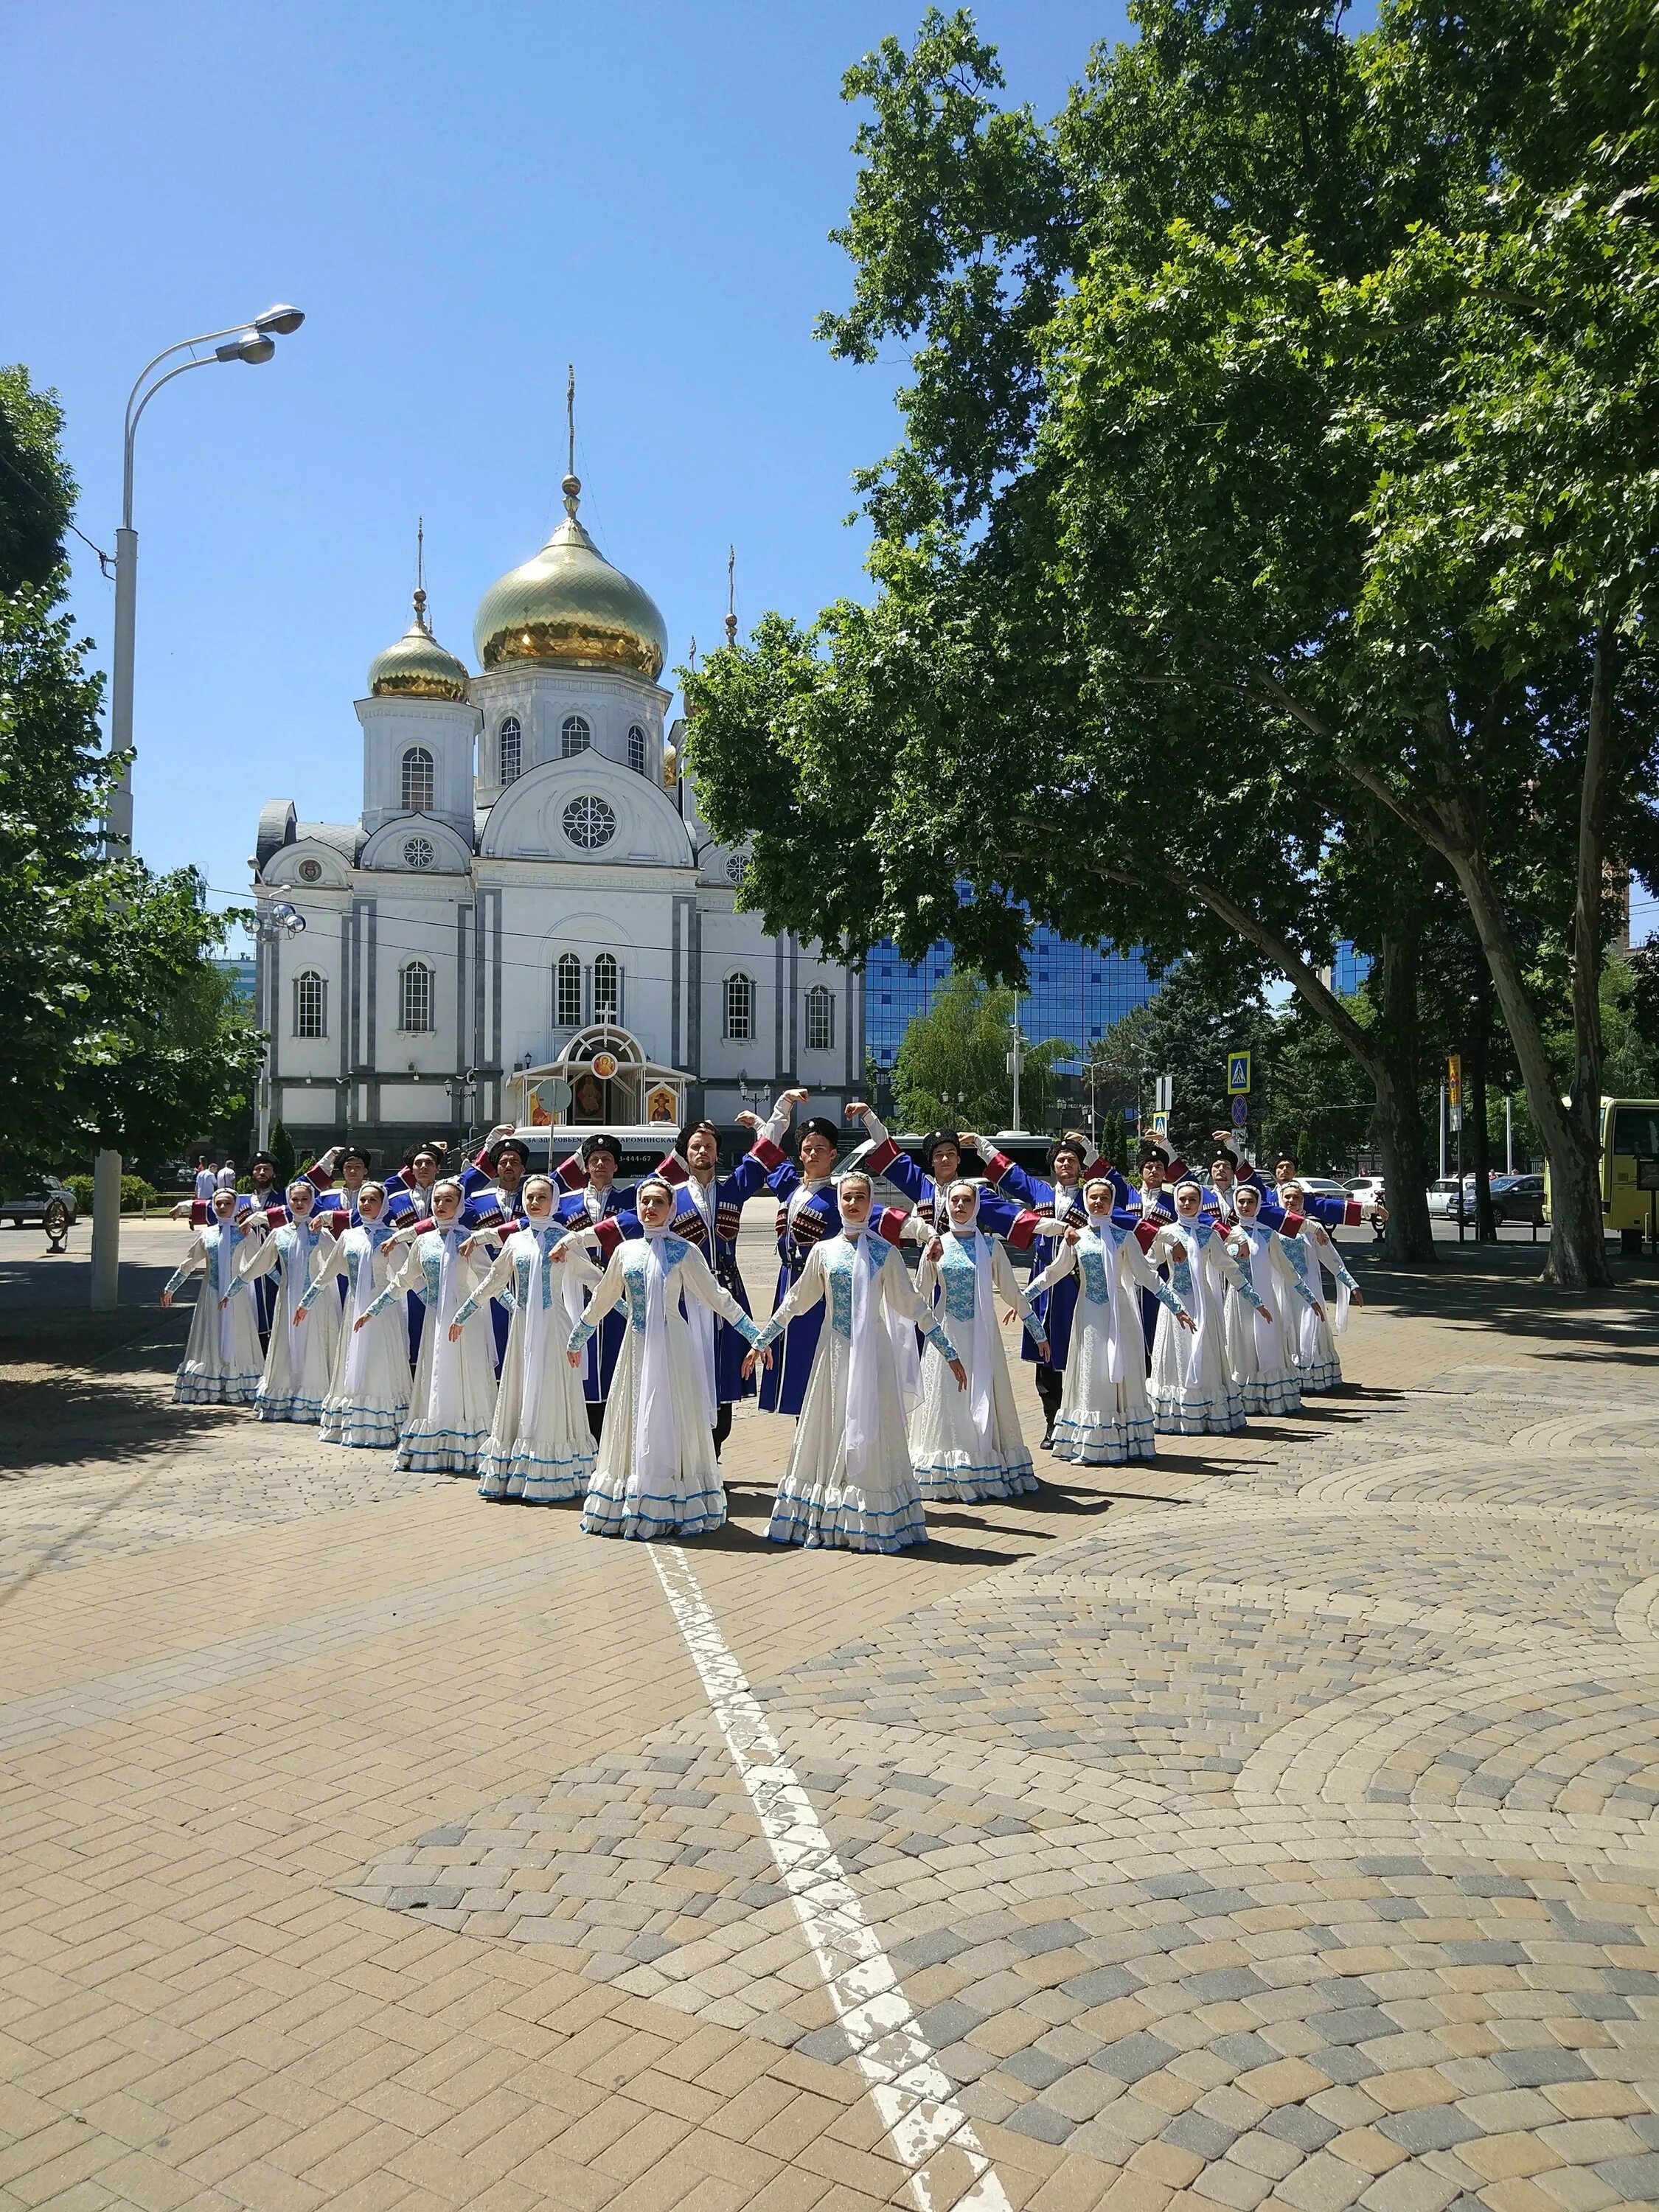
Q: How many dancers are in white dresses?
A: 12